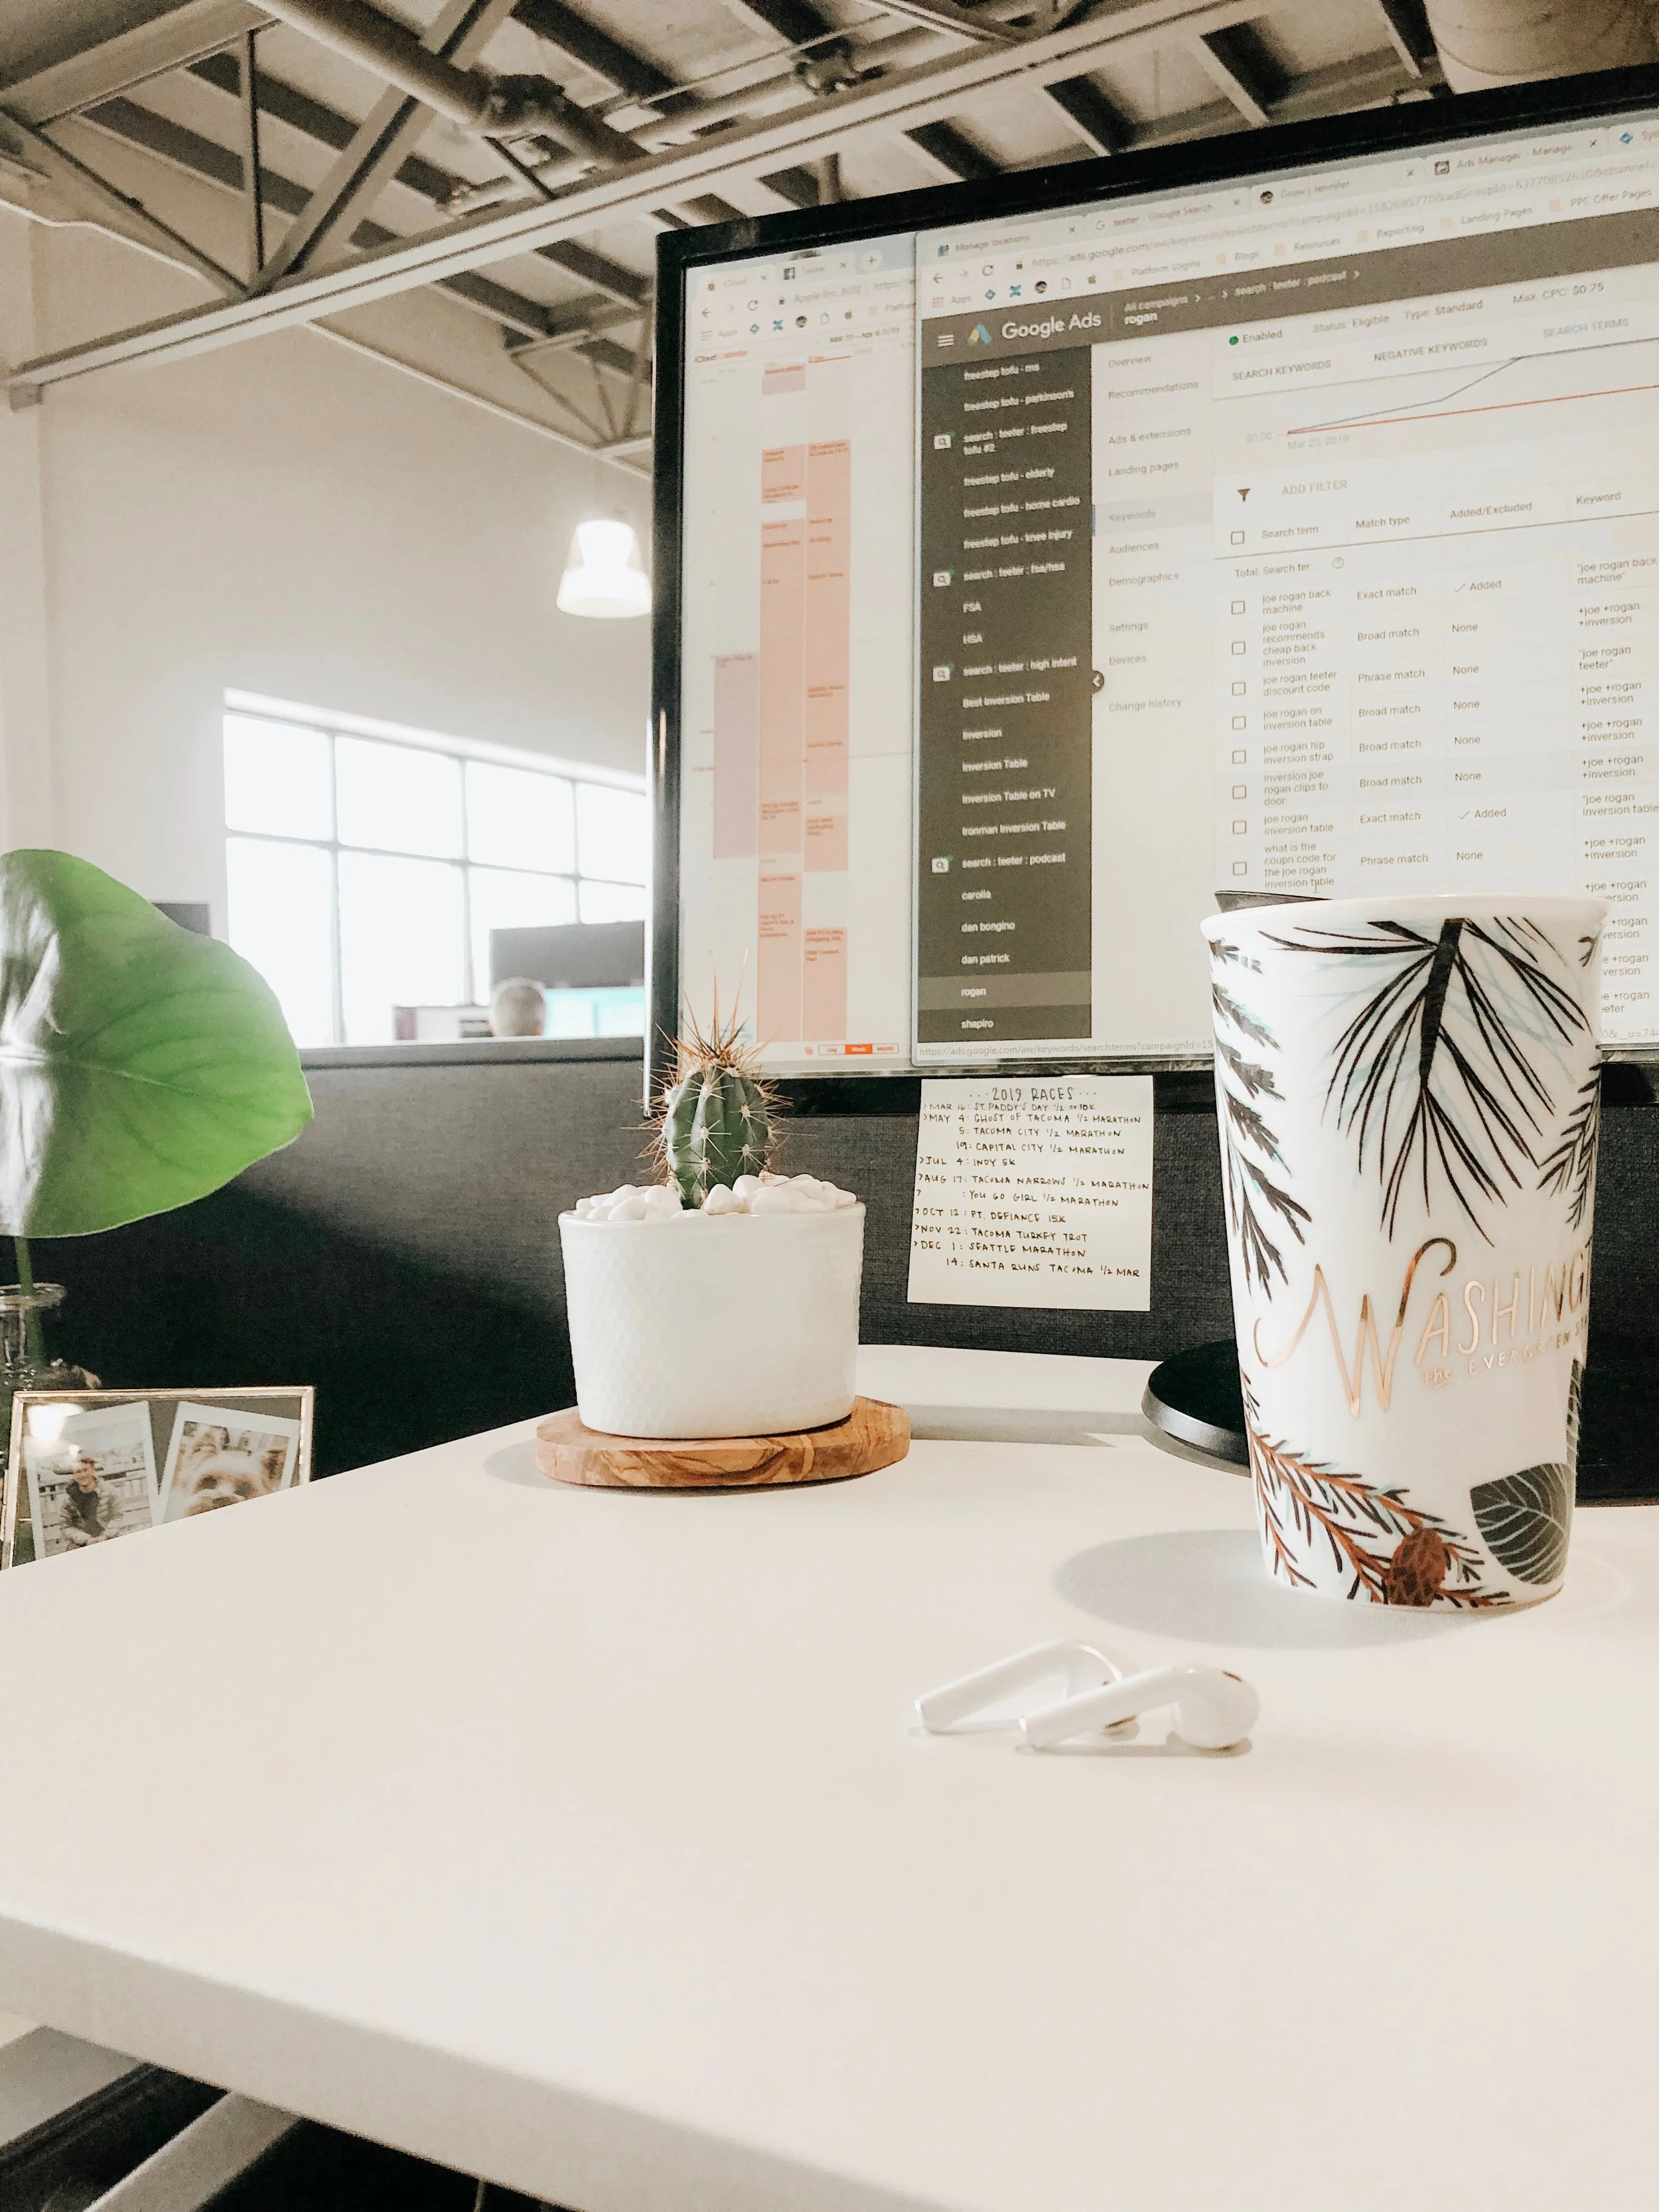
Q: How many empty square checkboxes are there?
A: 9